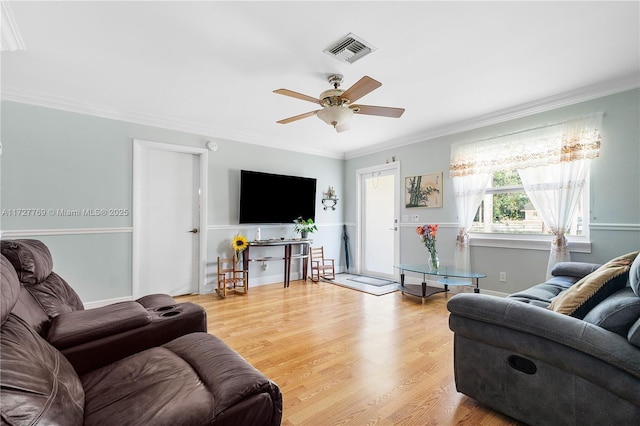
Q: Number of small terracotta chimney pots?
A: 0